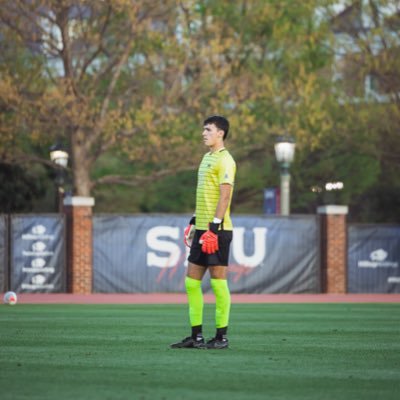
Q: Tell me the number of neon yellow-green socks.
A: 2